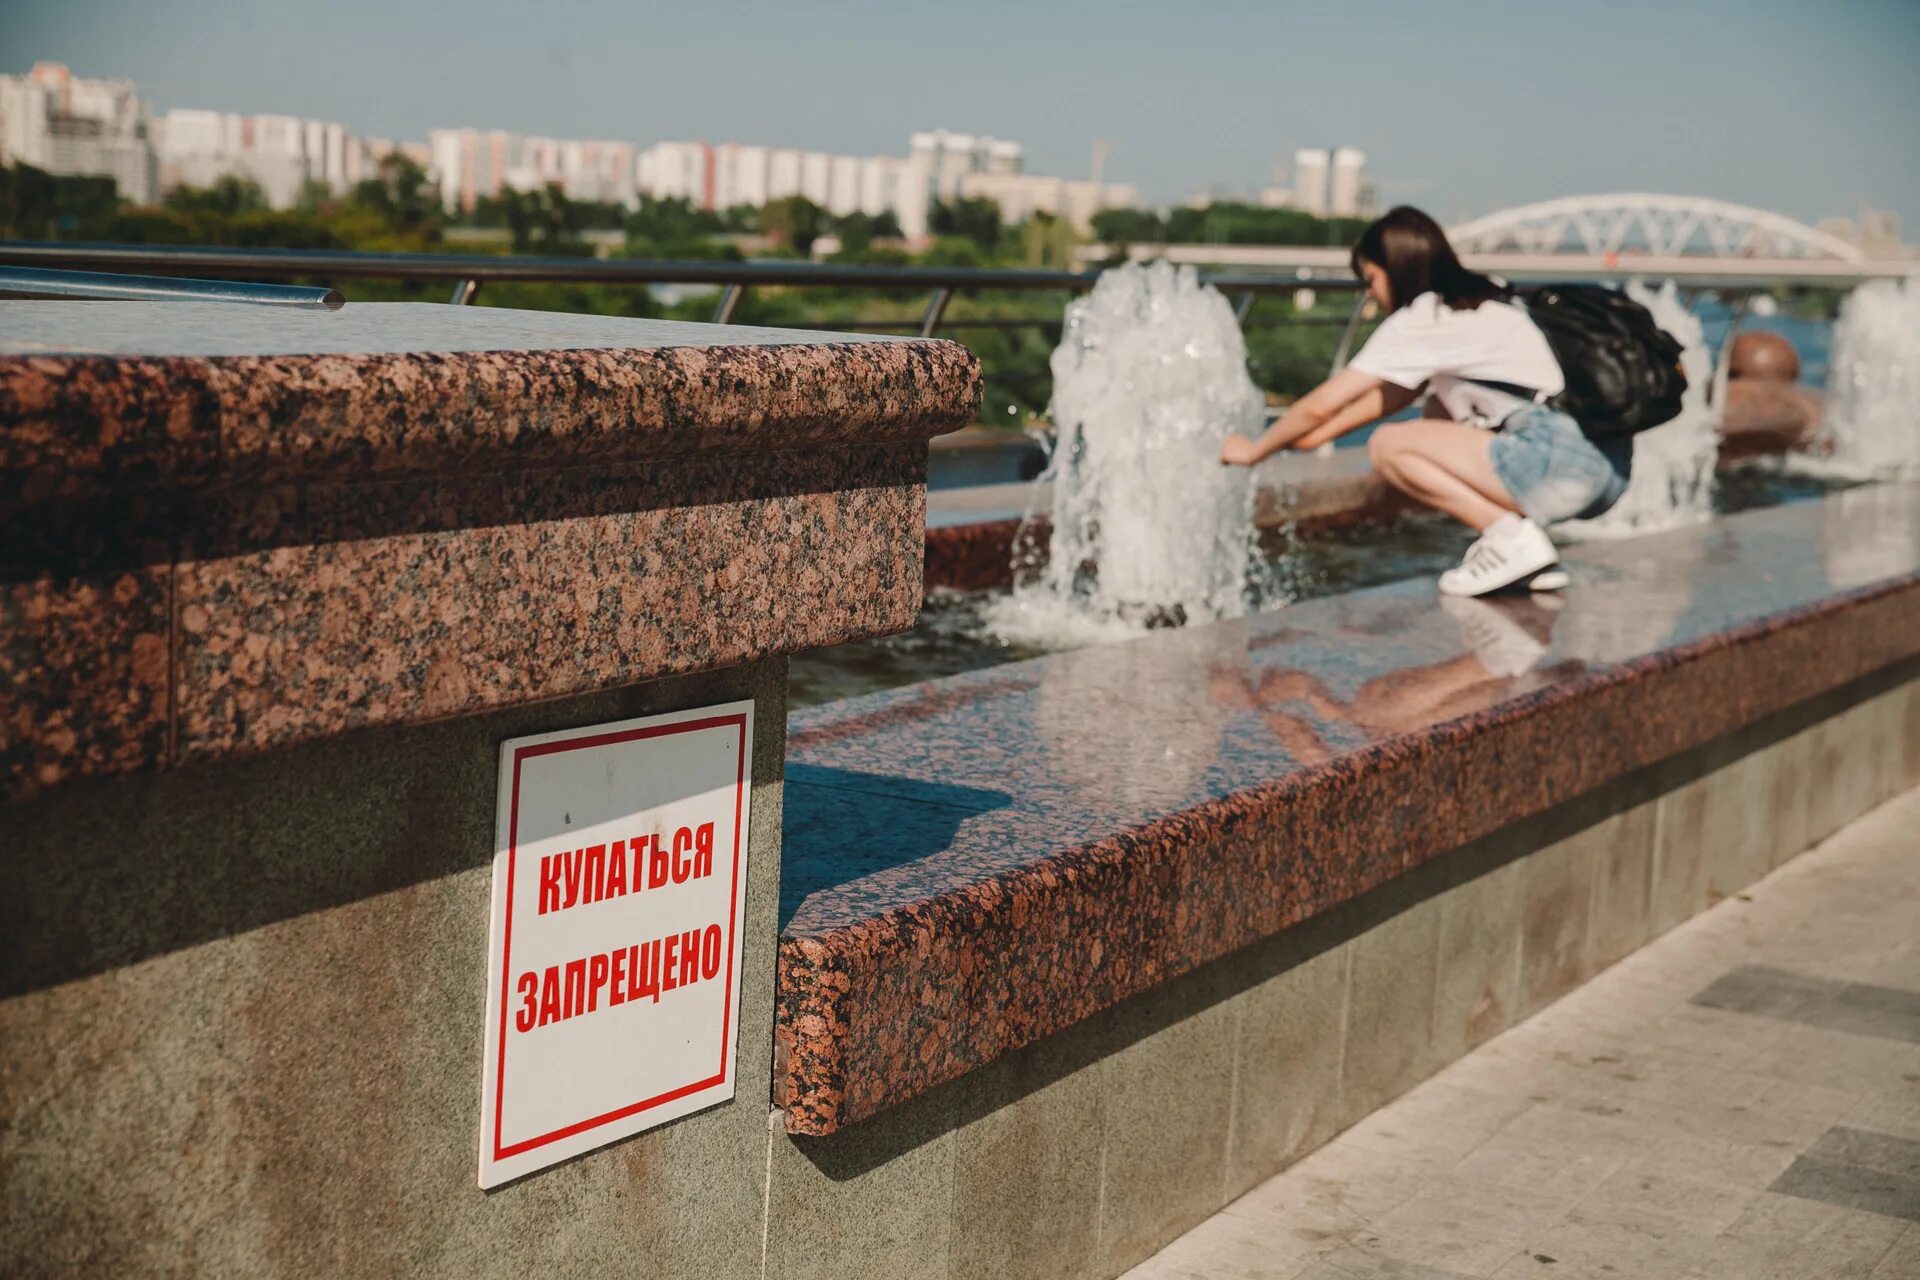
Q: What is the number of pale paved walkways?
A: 1